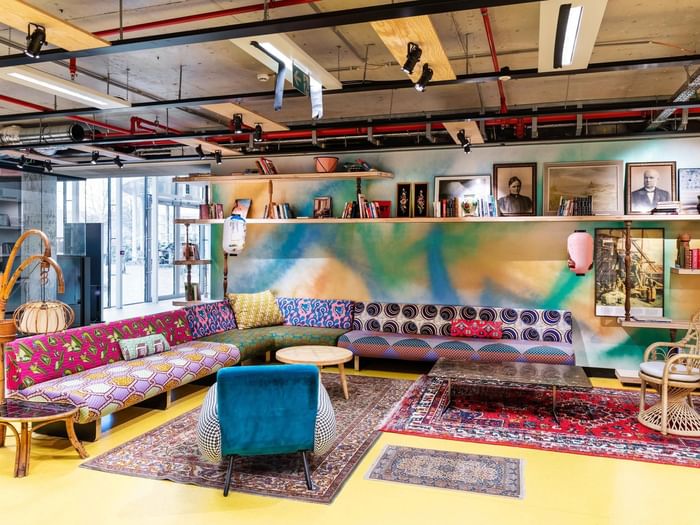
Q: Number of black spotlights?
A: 13